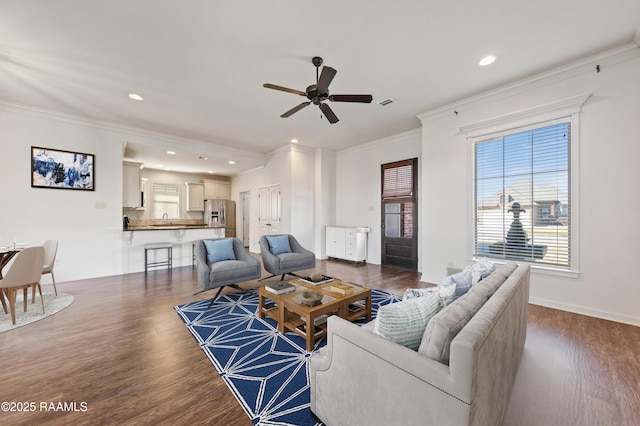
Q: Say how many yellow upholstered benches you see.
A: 0